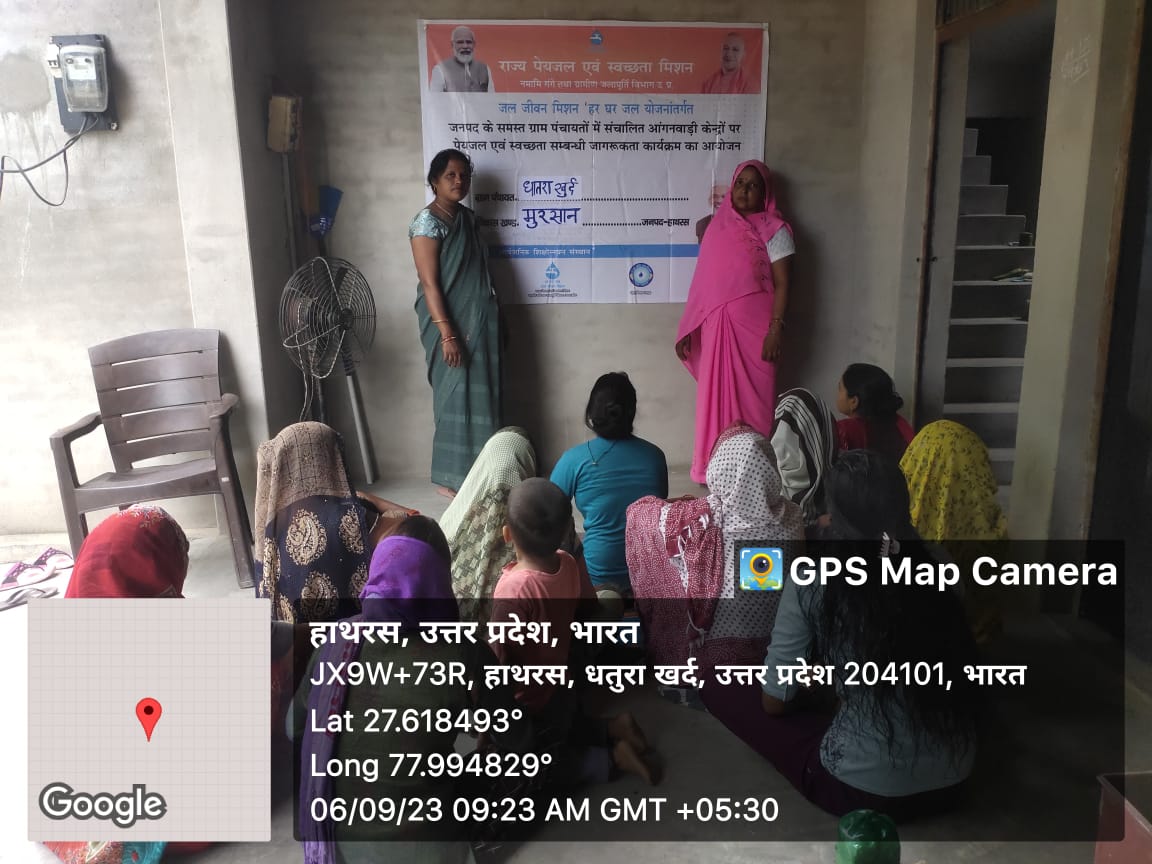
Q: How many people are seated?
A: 11